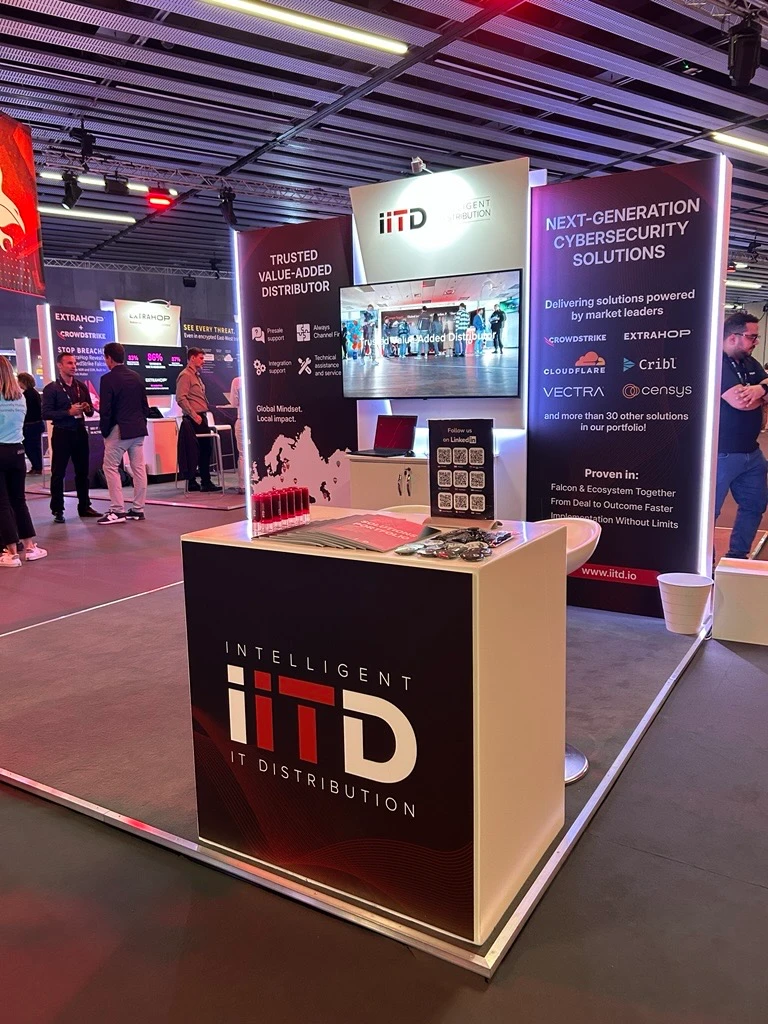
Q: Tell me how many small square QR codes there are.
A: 9